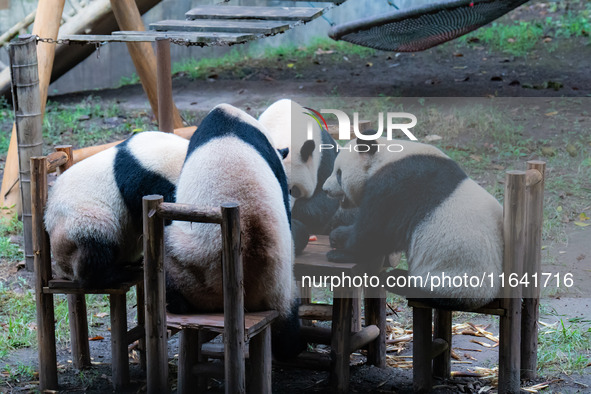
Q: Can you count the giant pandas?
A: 4